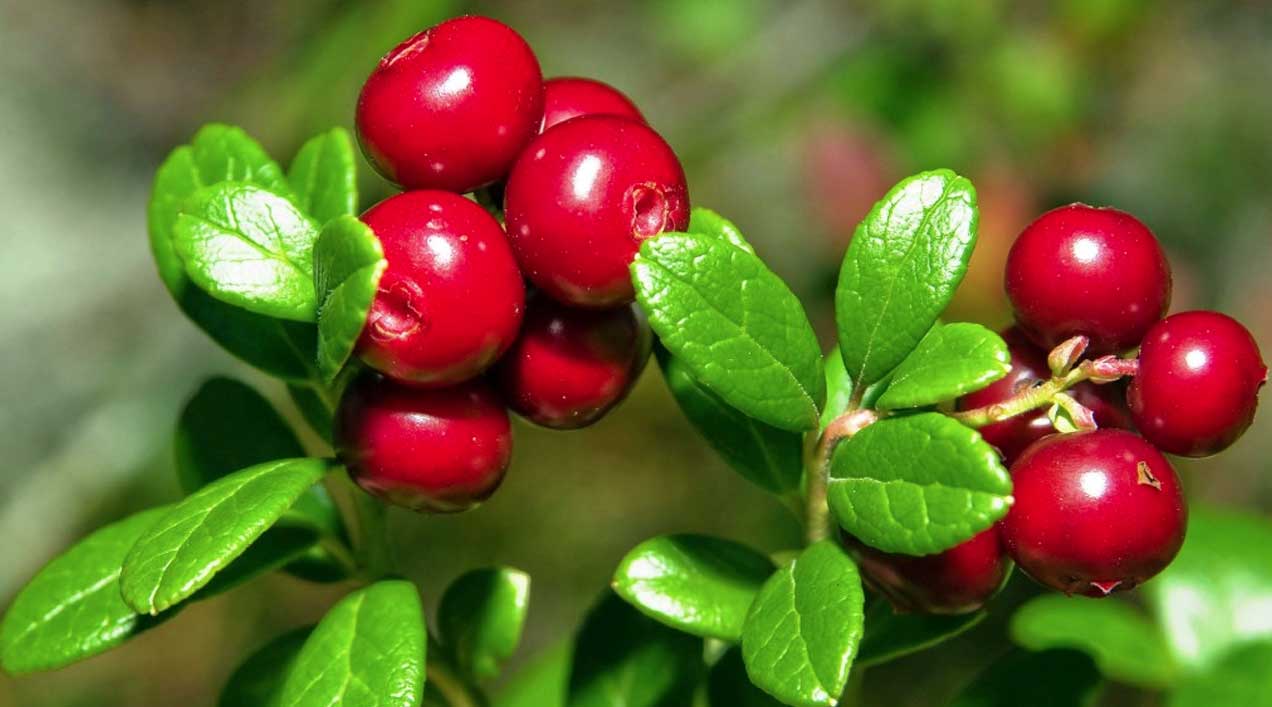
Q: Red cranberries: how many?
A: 11